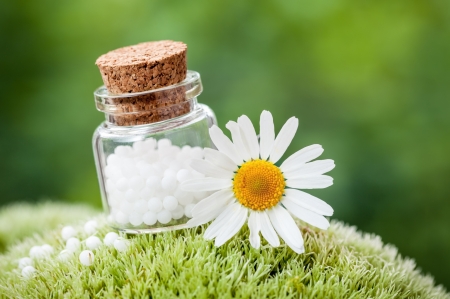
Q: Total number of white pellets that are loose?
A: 12